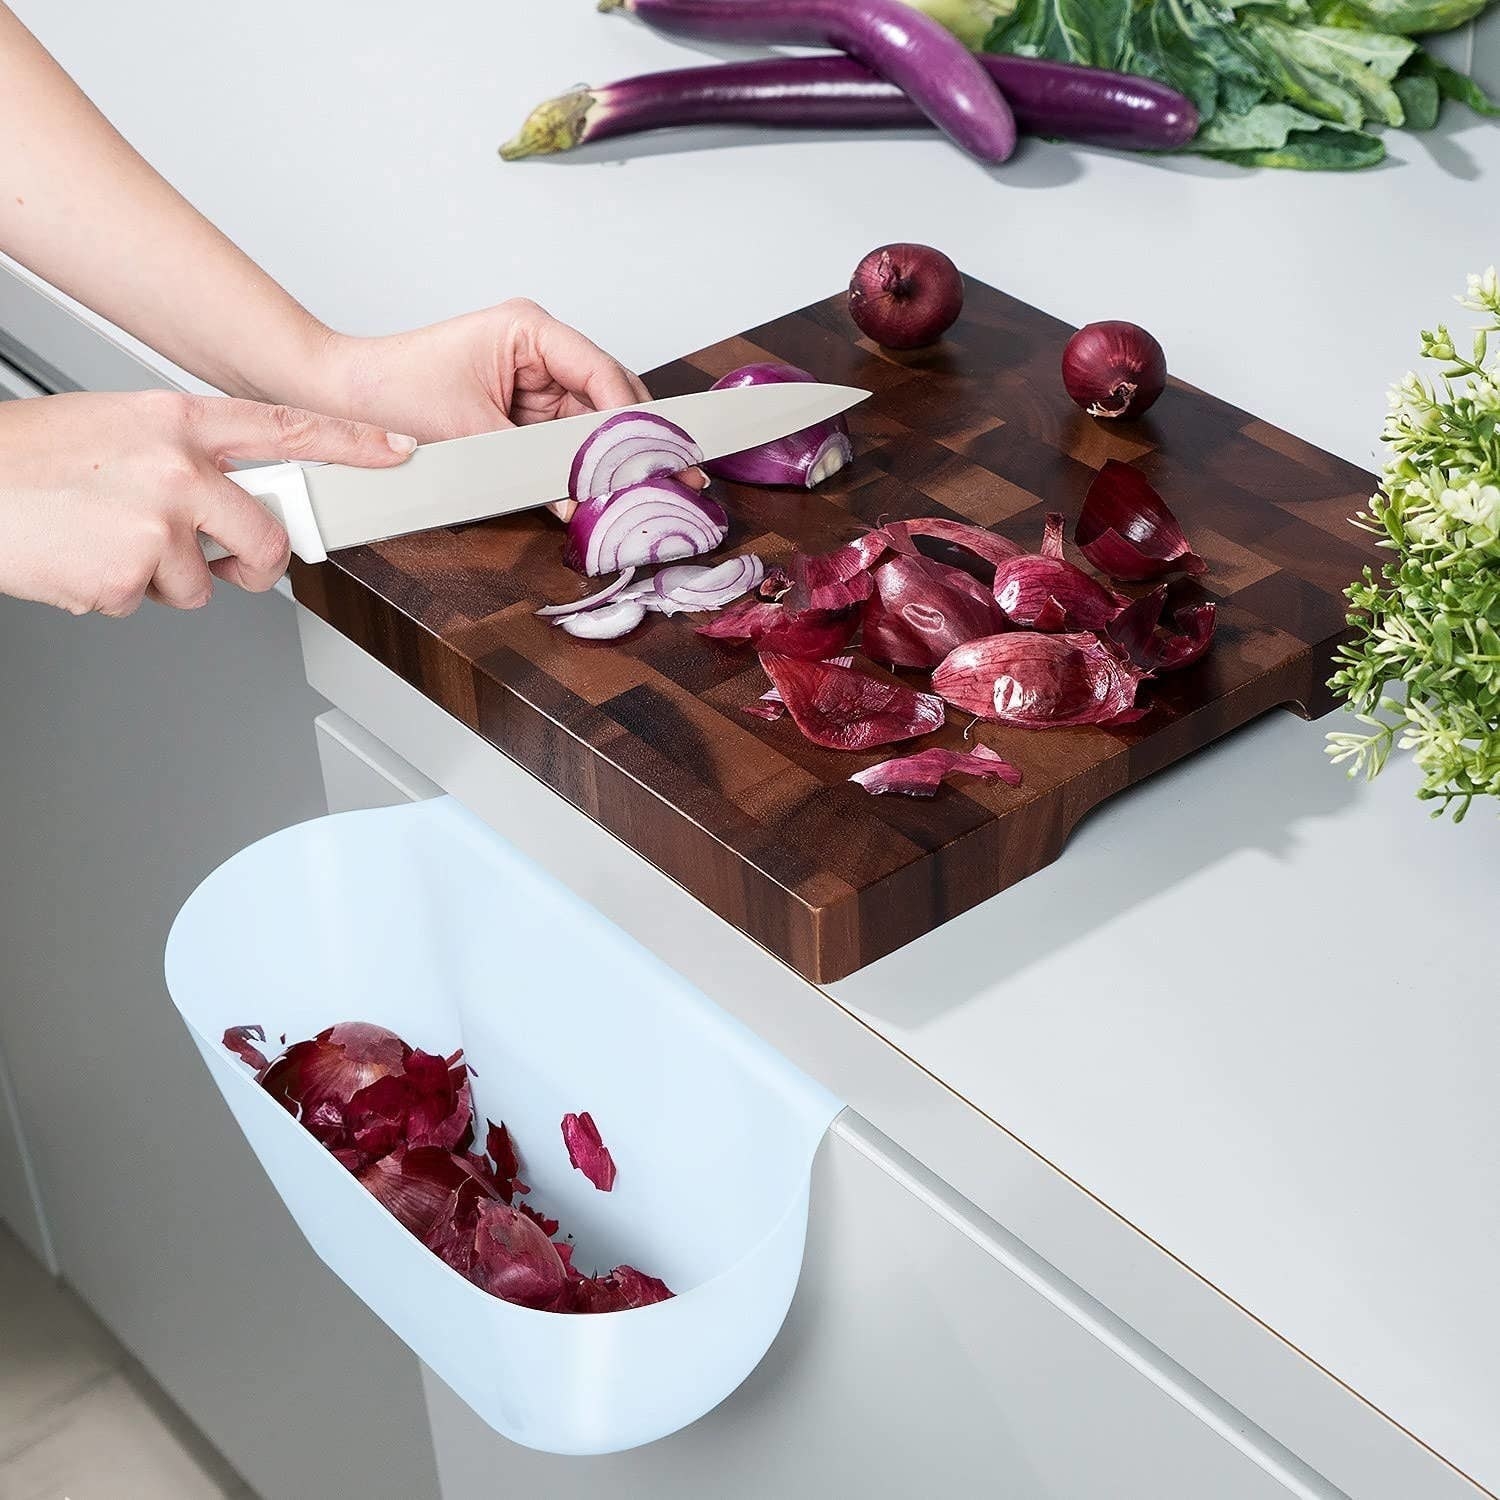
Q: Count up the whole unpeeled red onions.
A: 2